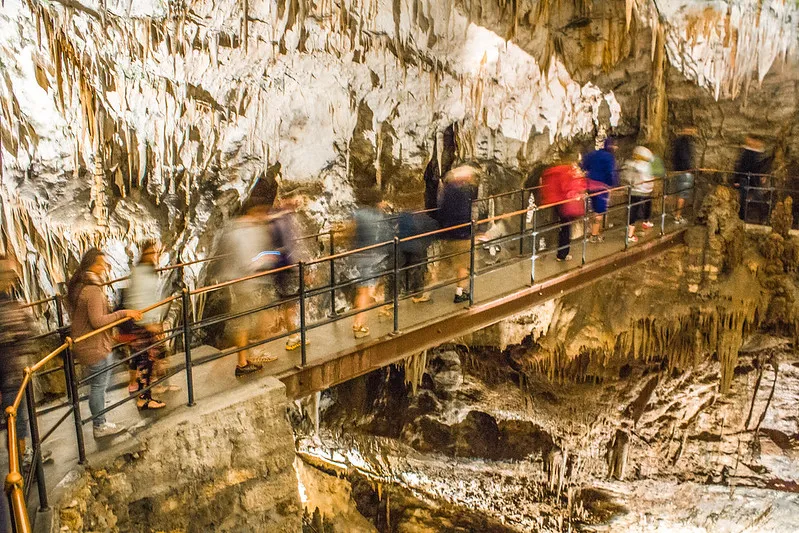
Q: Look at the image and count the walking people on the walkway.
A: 13